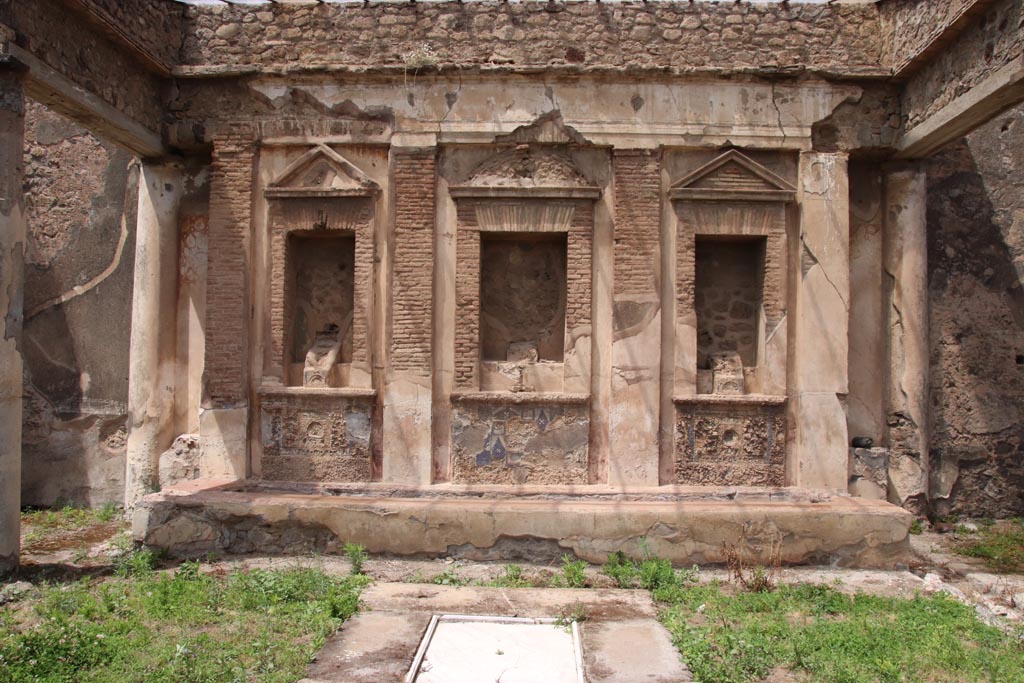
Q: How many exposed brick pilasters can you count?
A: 3